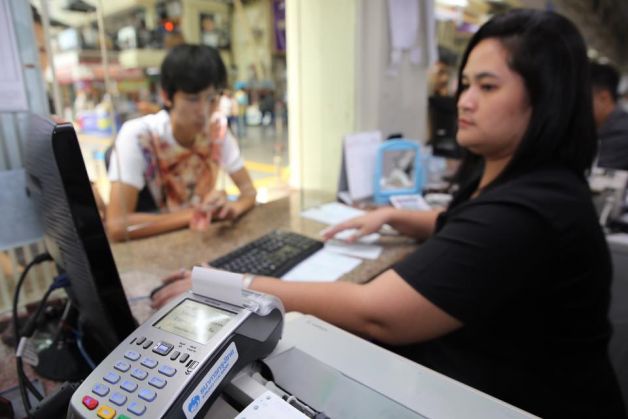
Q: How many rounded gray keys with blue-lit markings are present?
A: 12